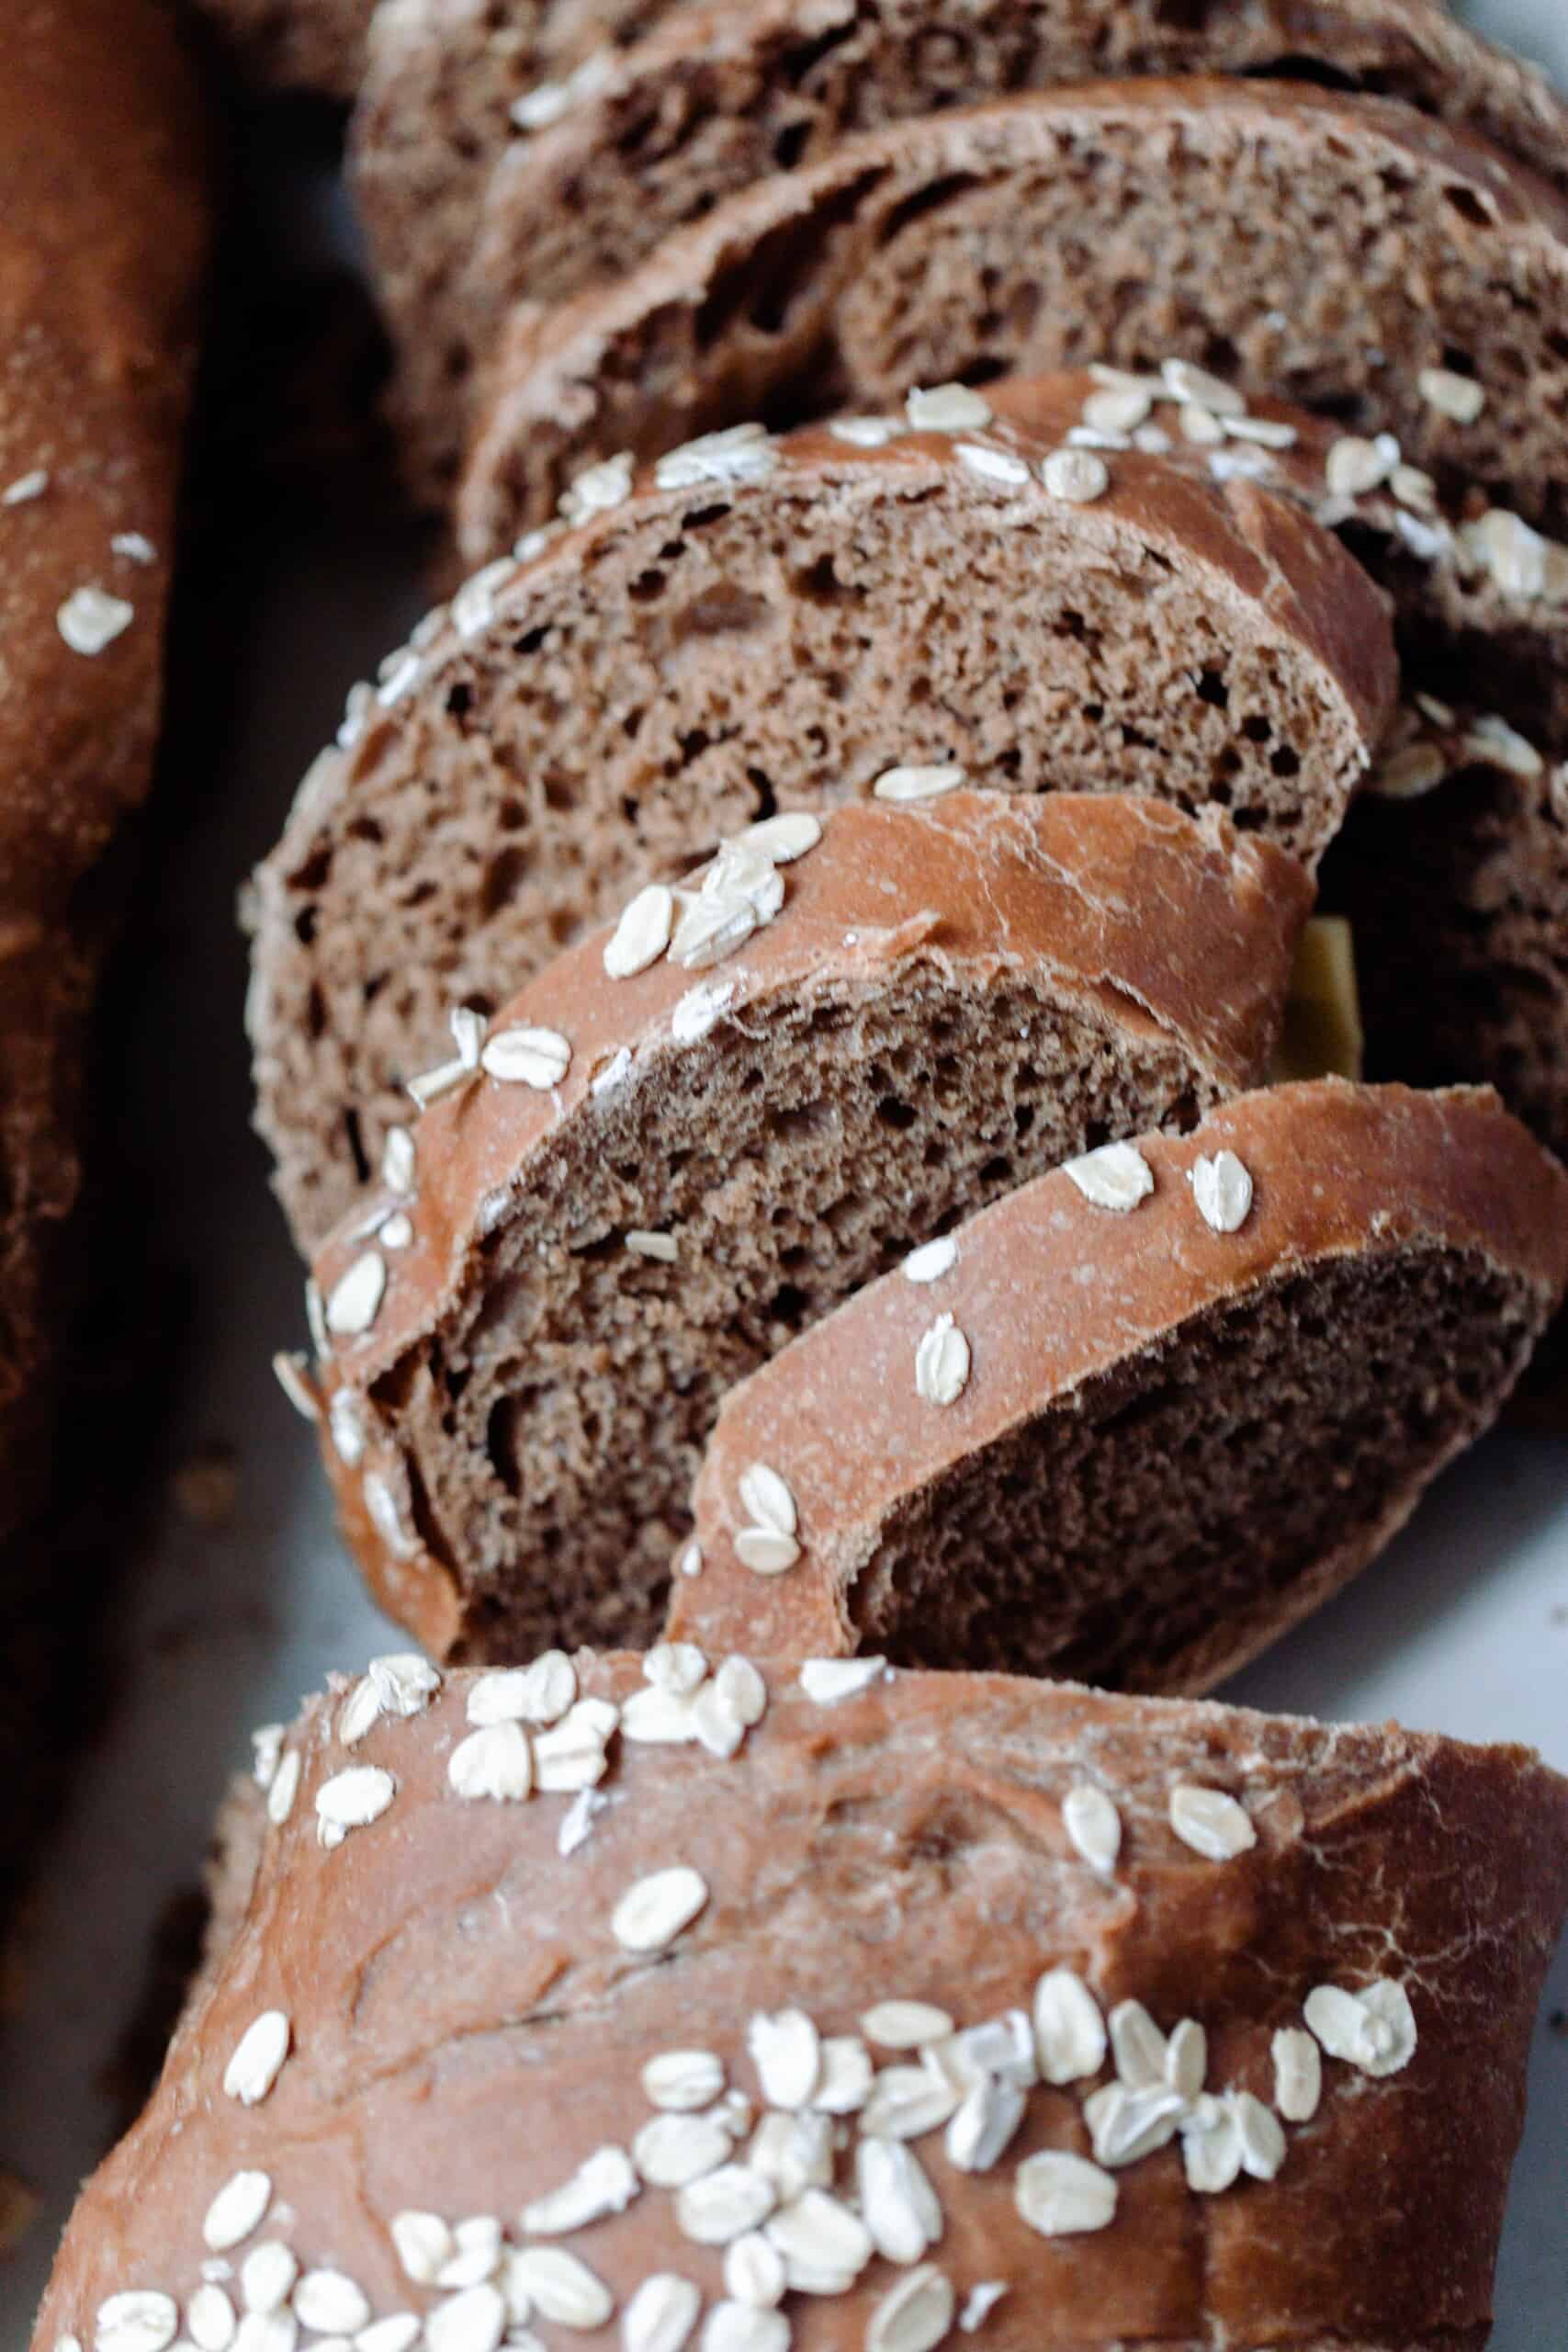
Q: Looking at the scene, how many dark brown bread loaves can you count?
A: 2